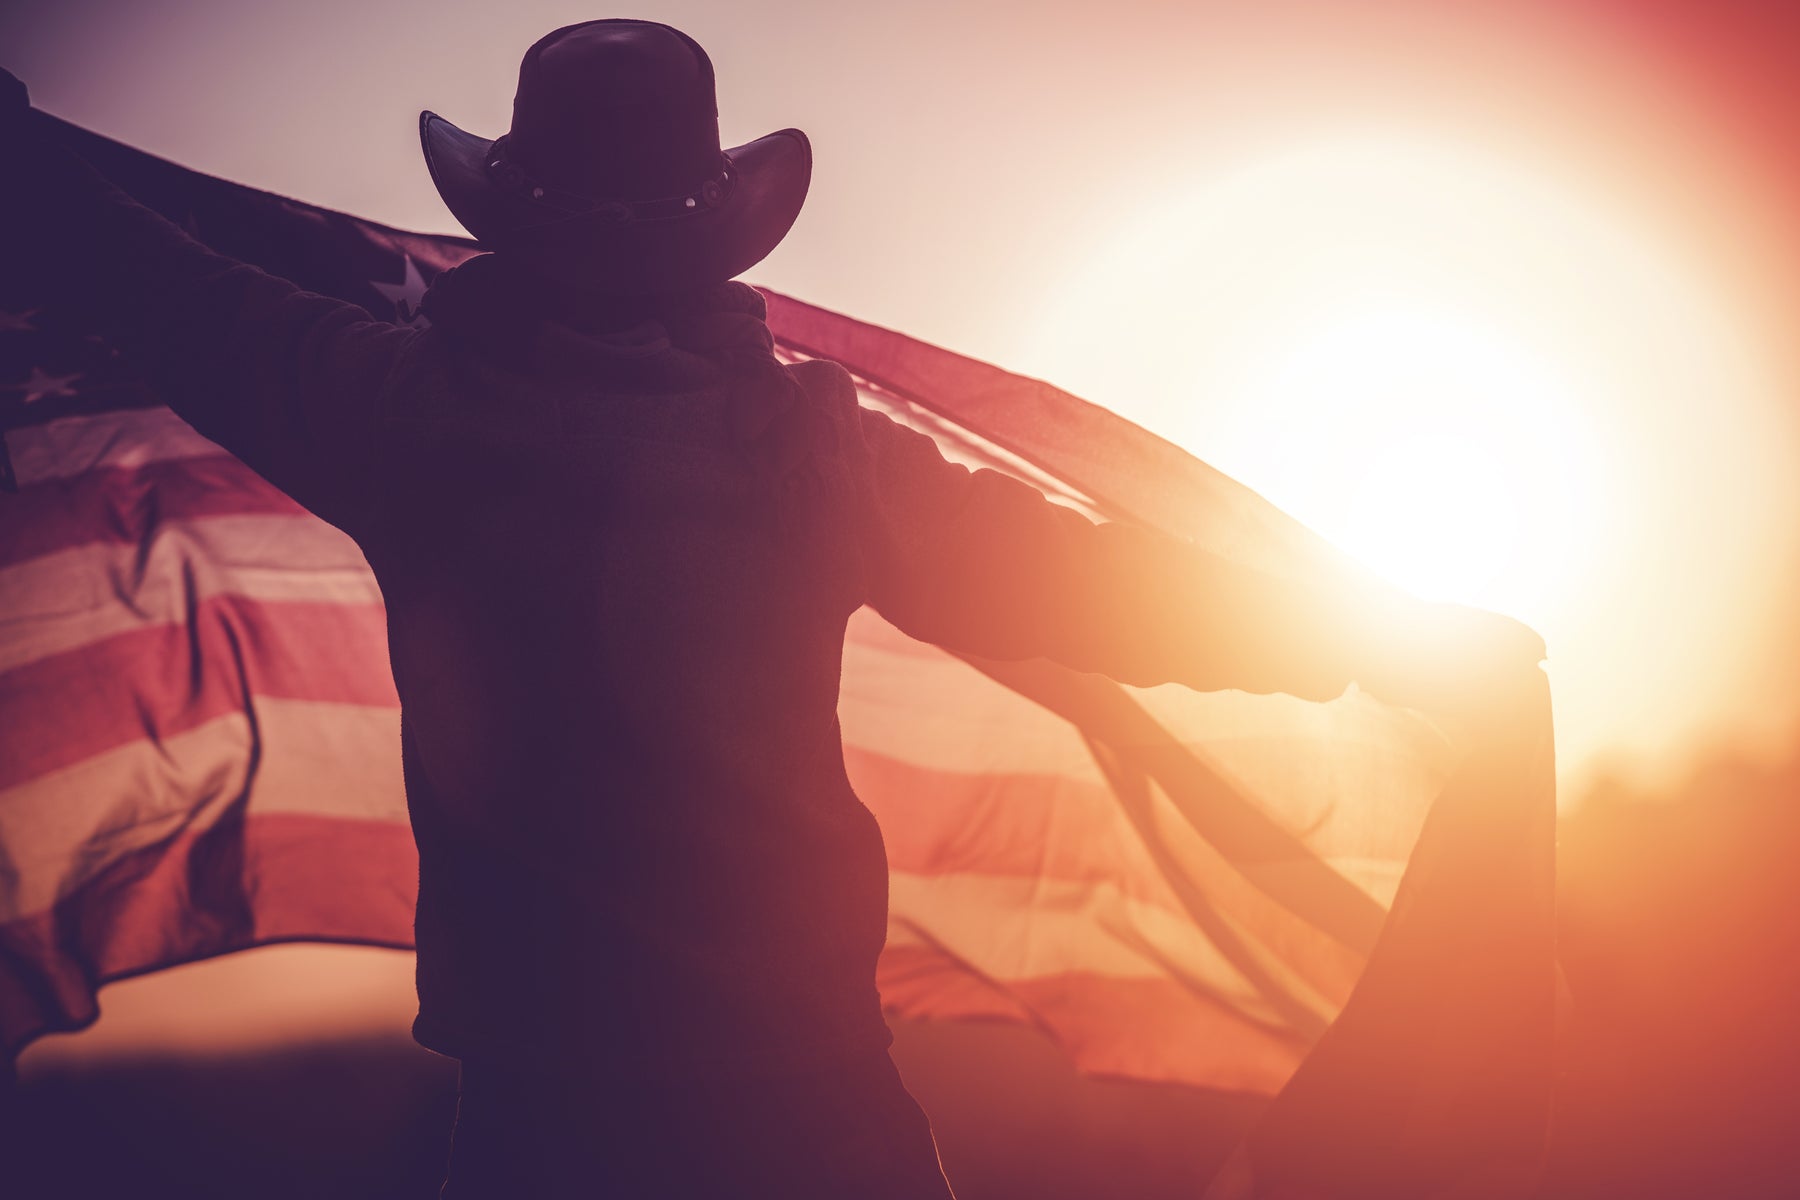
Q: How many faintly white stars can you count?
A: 3